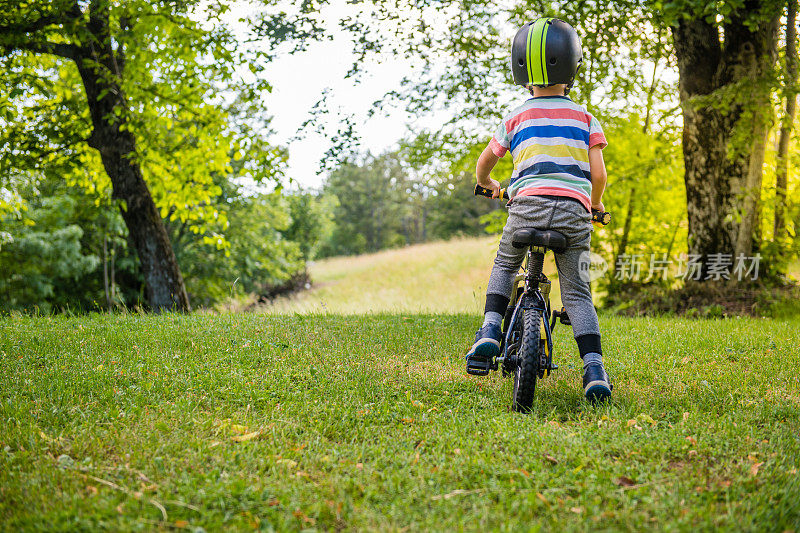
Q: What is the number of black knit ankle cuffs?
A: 2